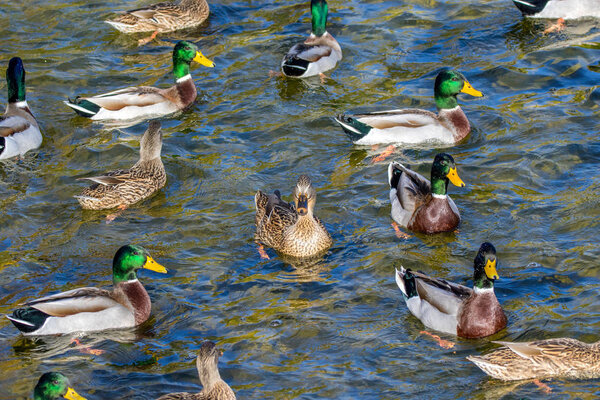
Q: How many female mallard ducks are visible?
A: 5